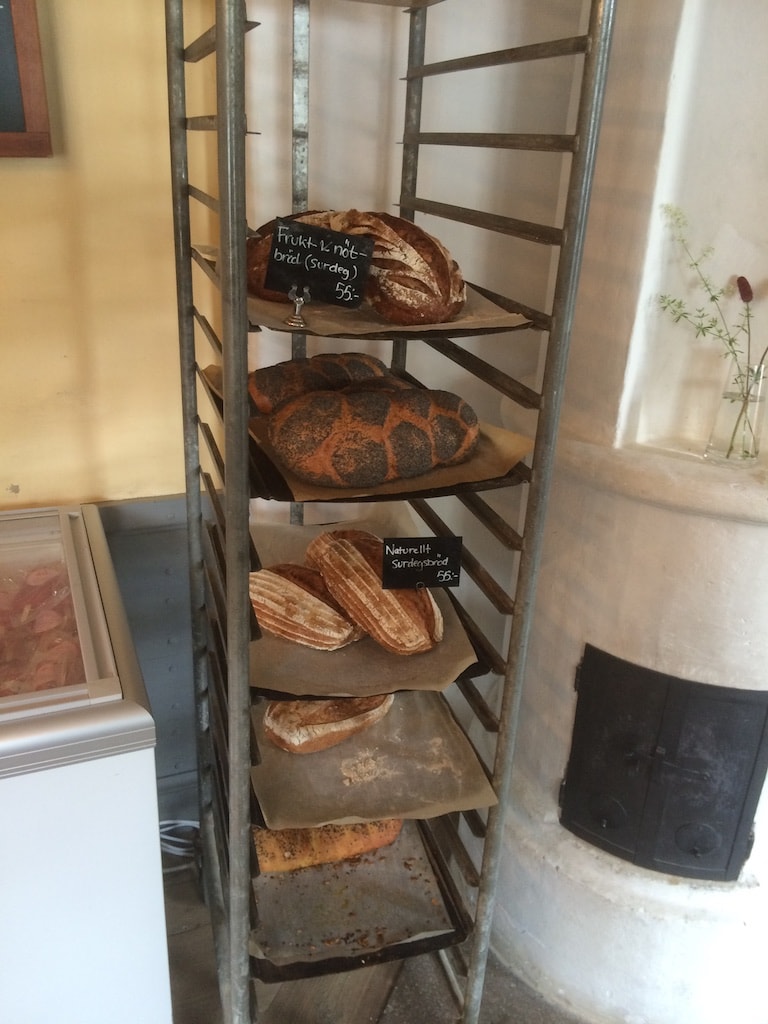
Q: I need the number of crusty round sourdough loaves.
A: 2